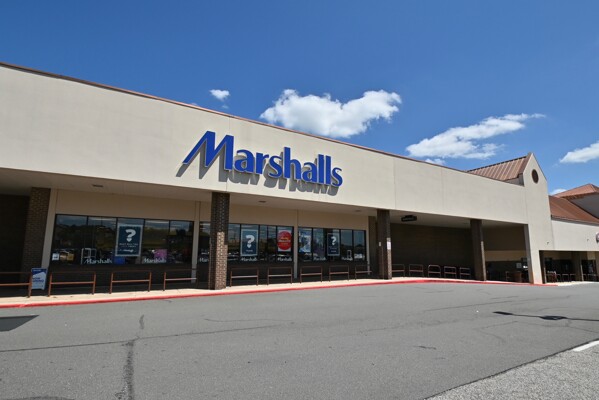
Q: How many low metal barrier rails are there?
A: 14